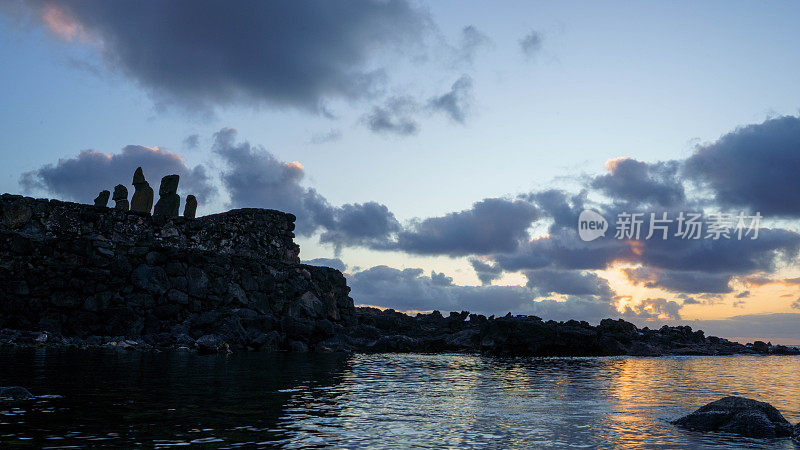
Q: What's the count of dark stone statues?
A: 5